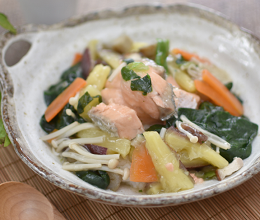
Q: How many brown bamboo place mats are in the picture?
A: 1